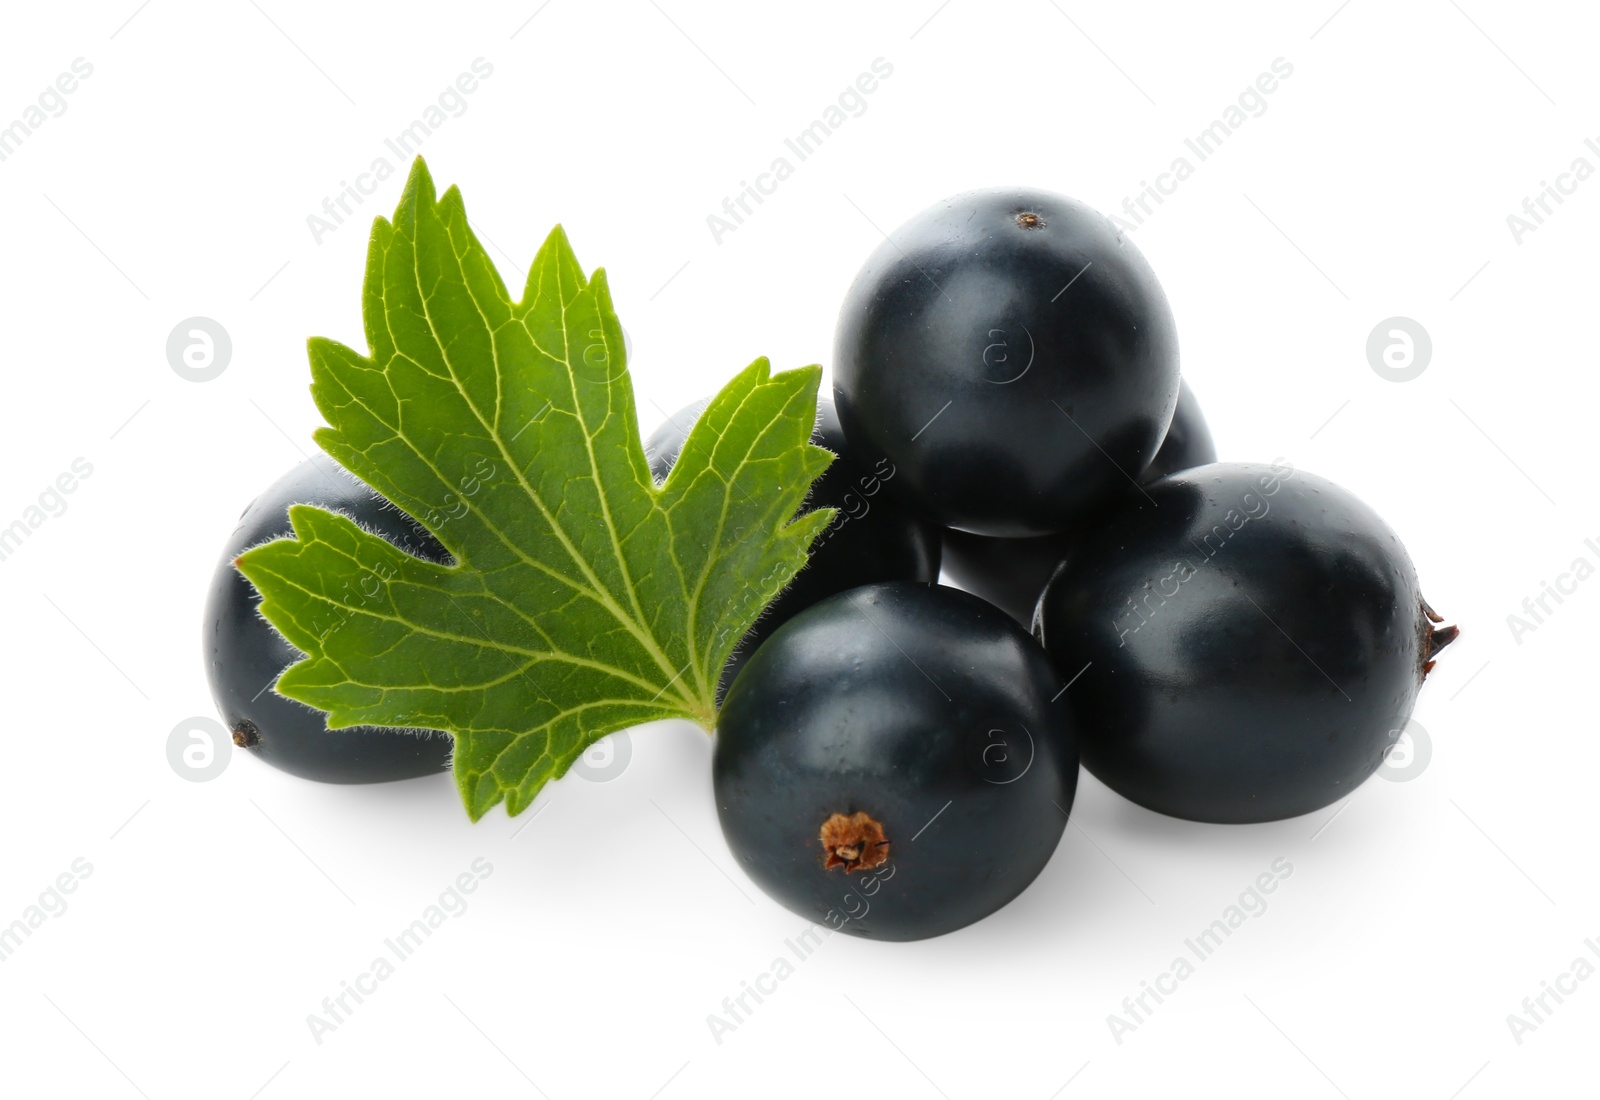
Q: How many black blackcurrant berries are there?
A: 6